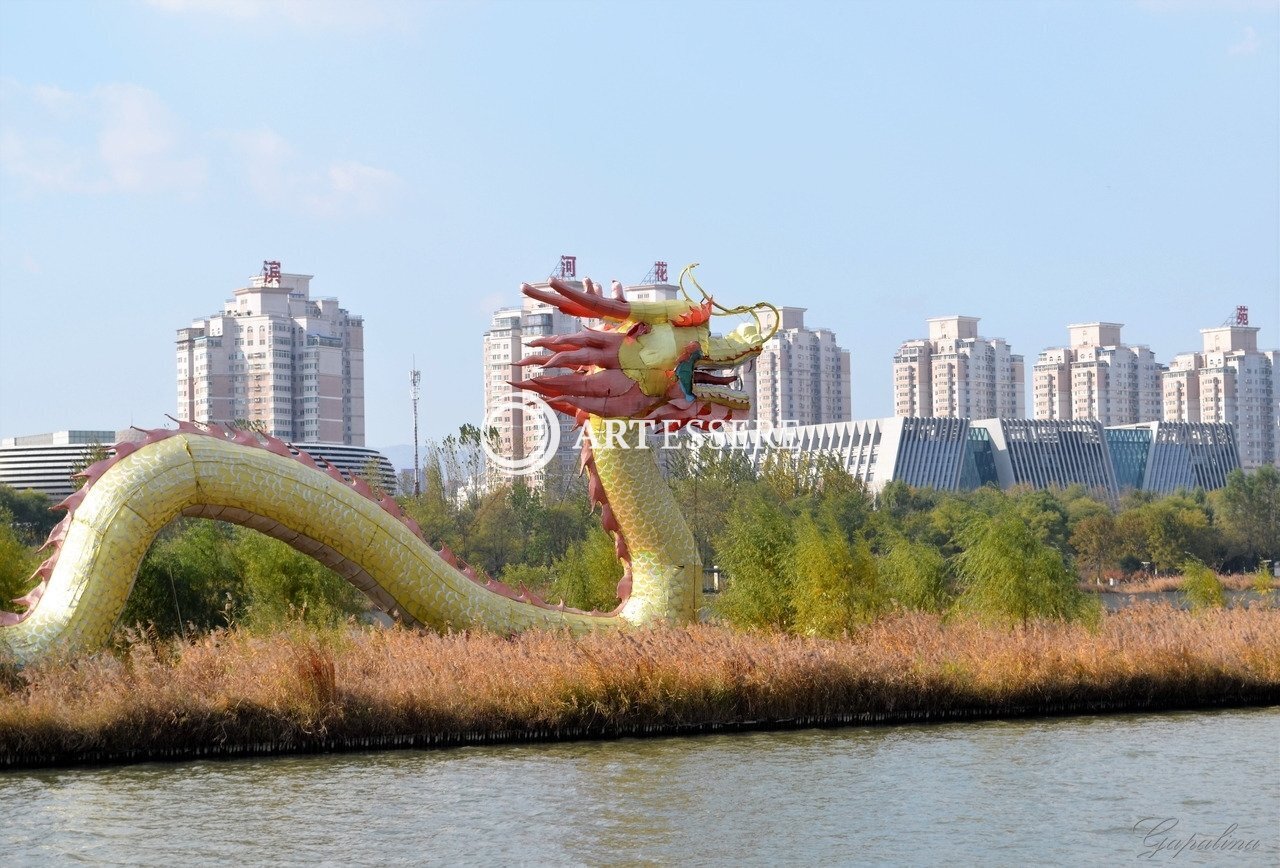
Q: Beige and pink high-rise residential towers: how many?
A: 7